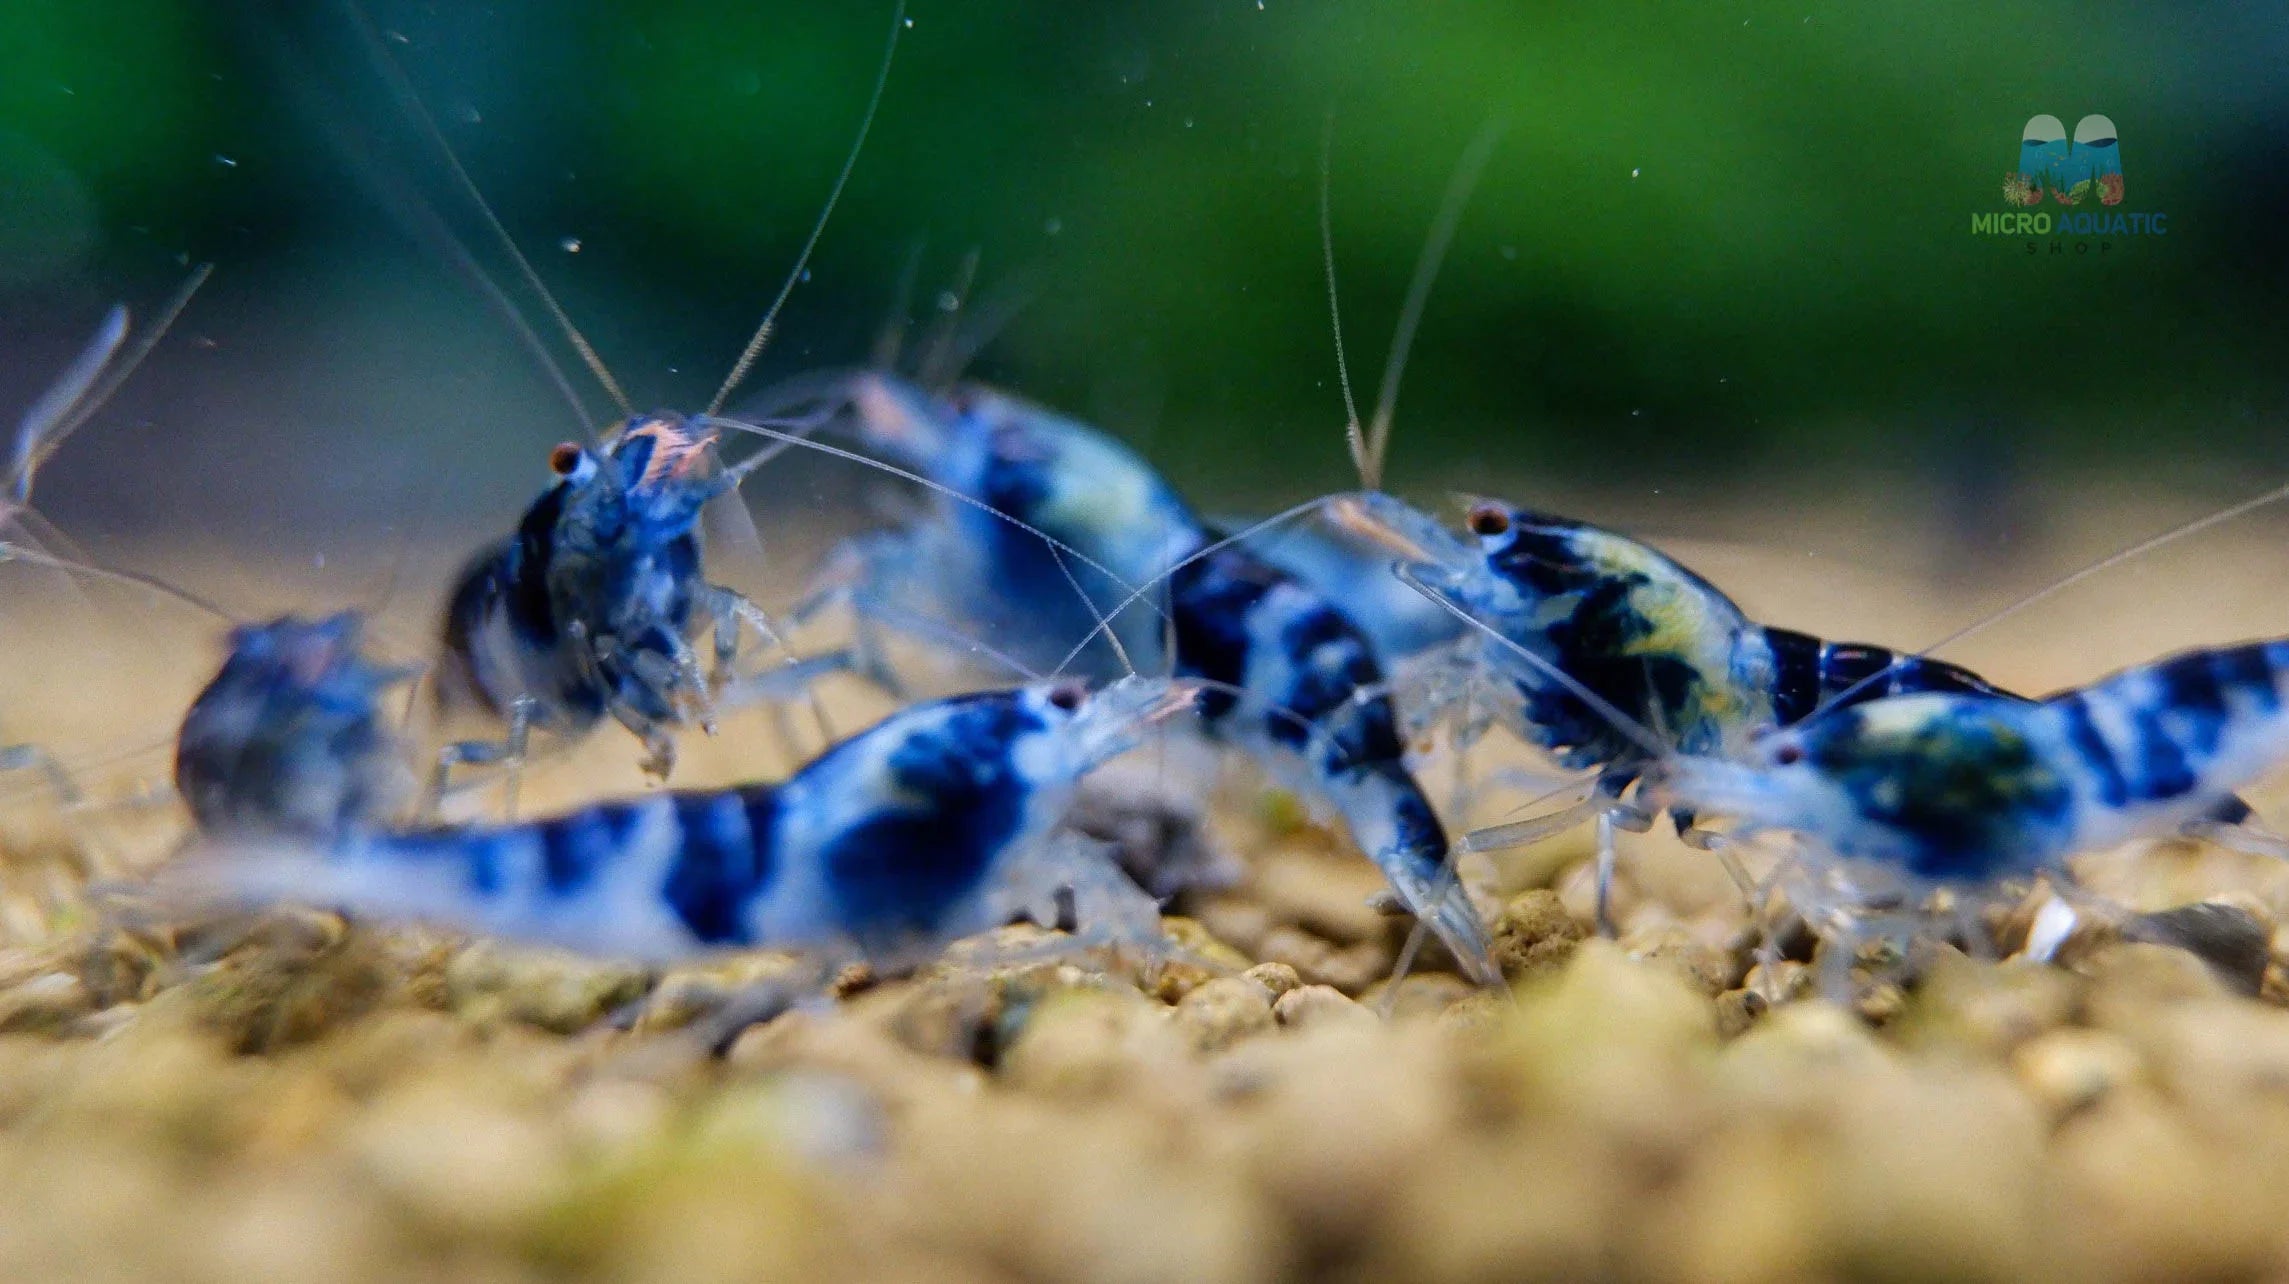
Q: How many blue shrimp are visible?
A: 6